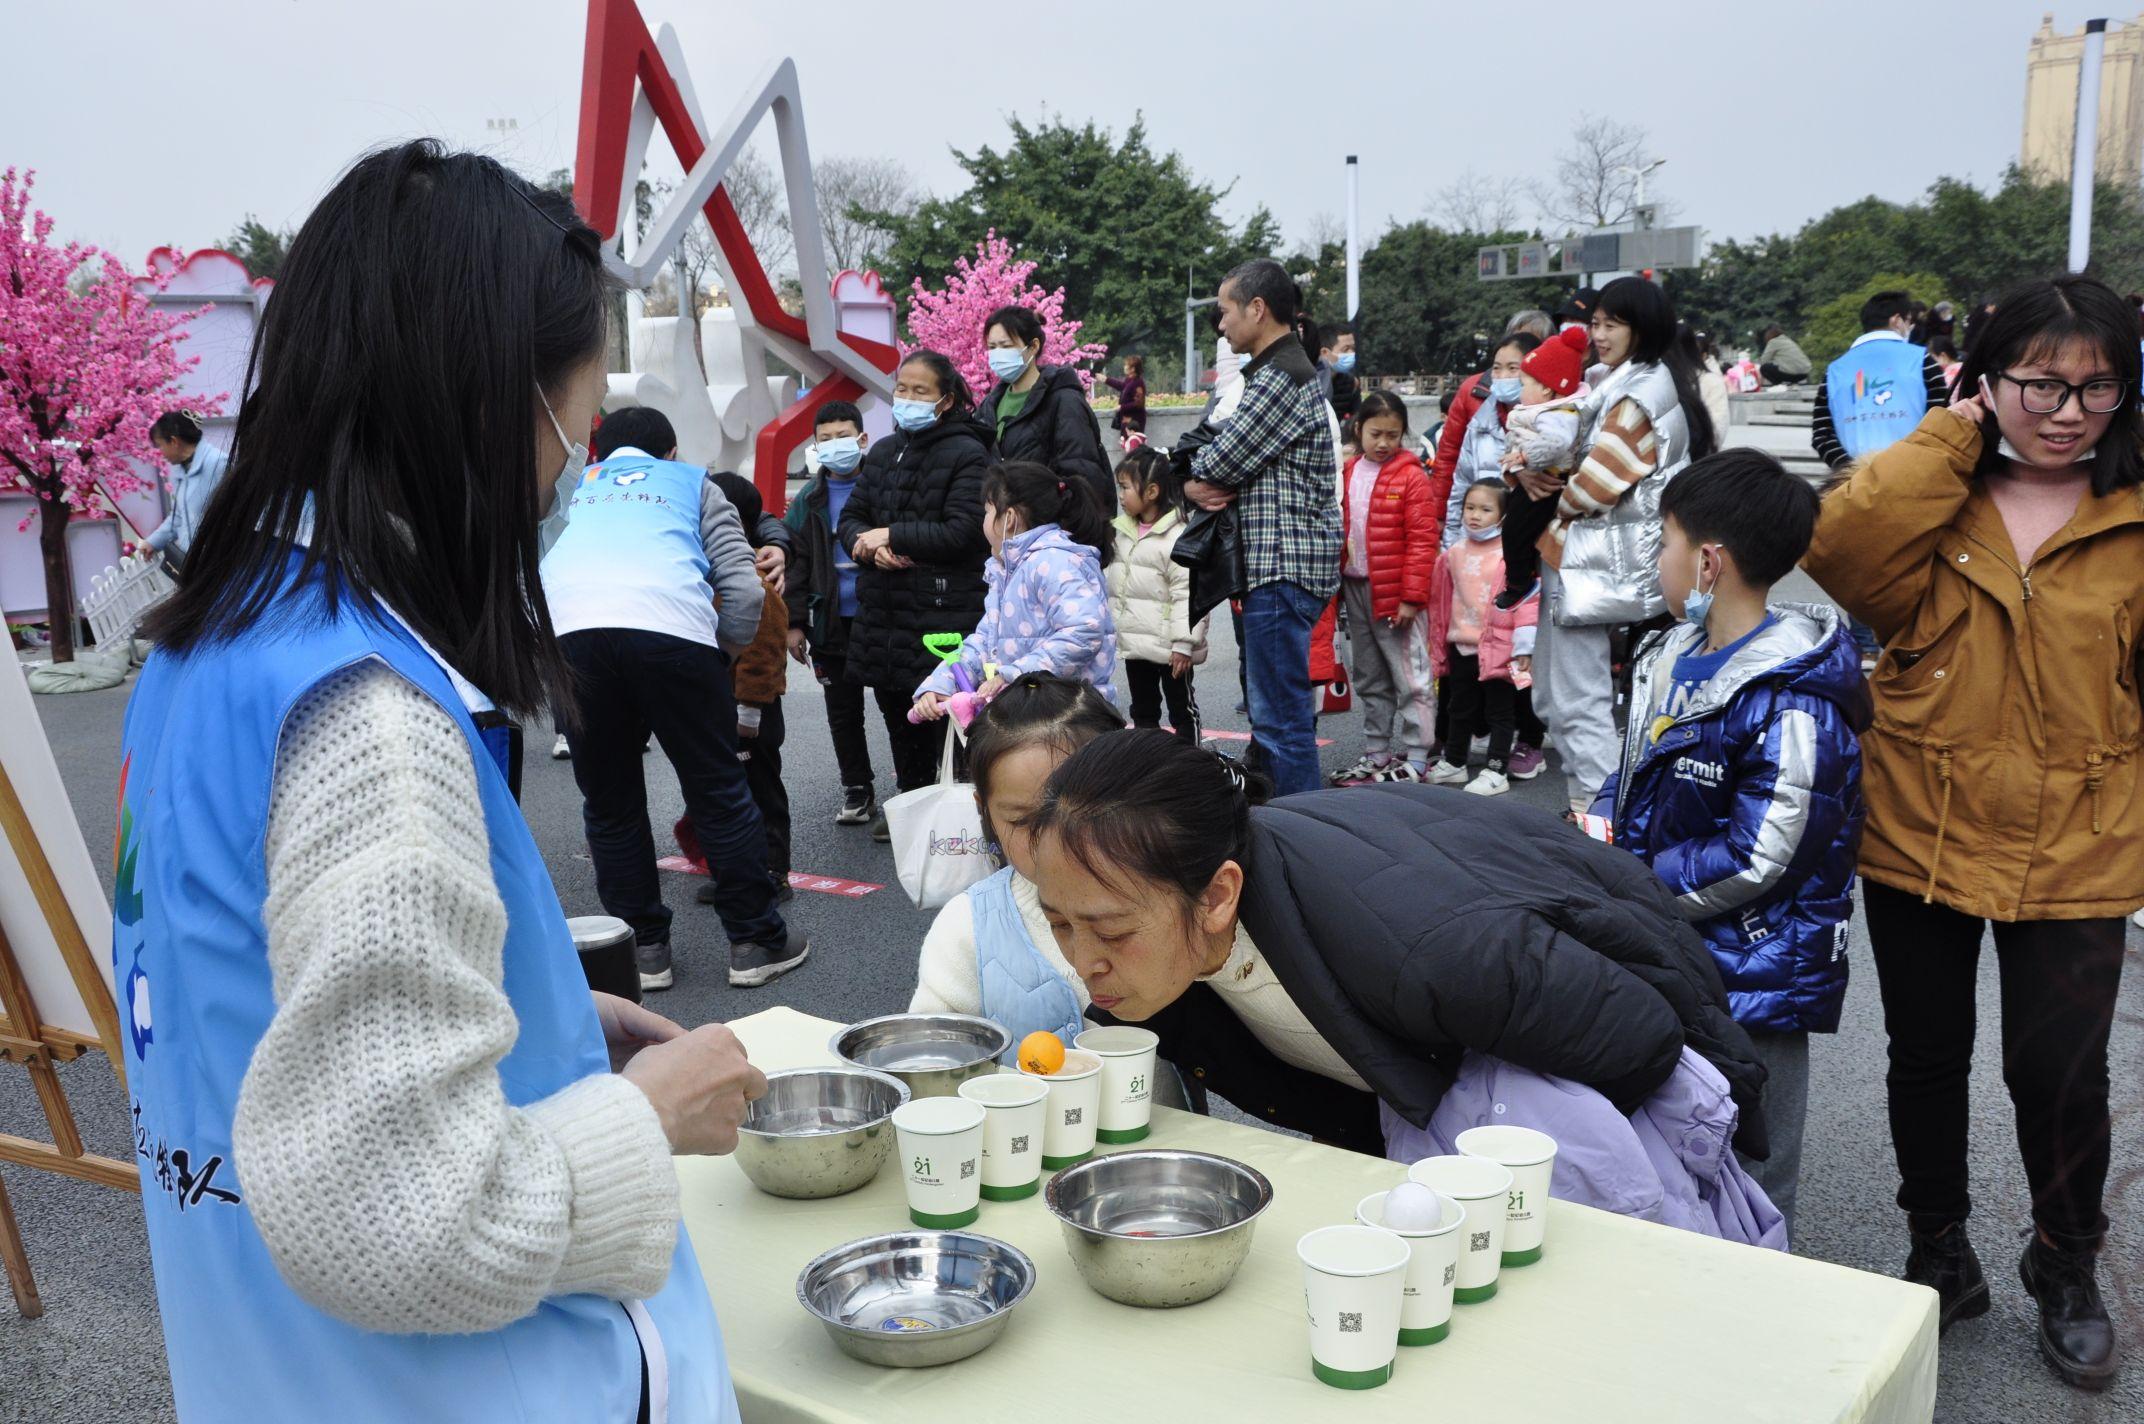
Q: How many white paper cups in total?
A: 8